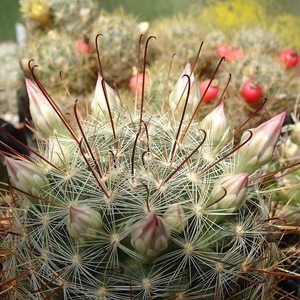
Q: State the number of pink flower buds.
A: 11